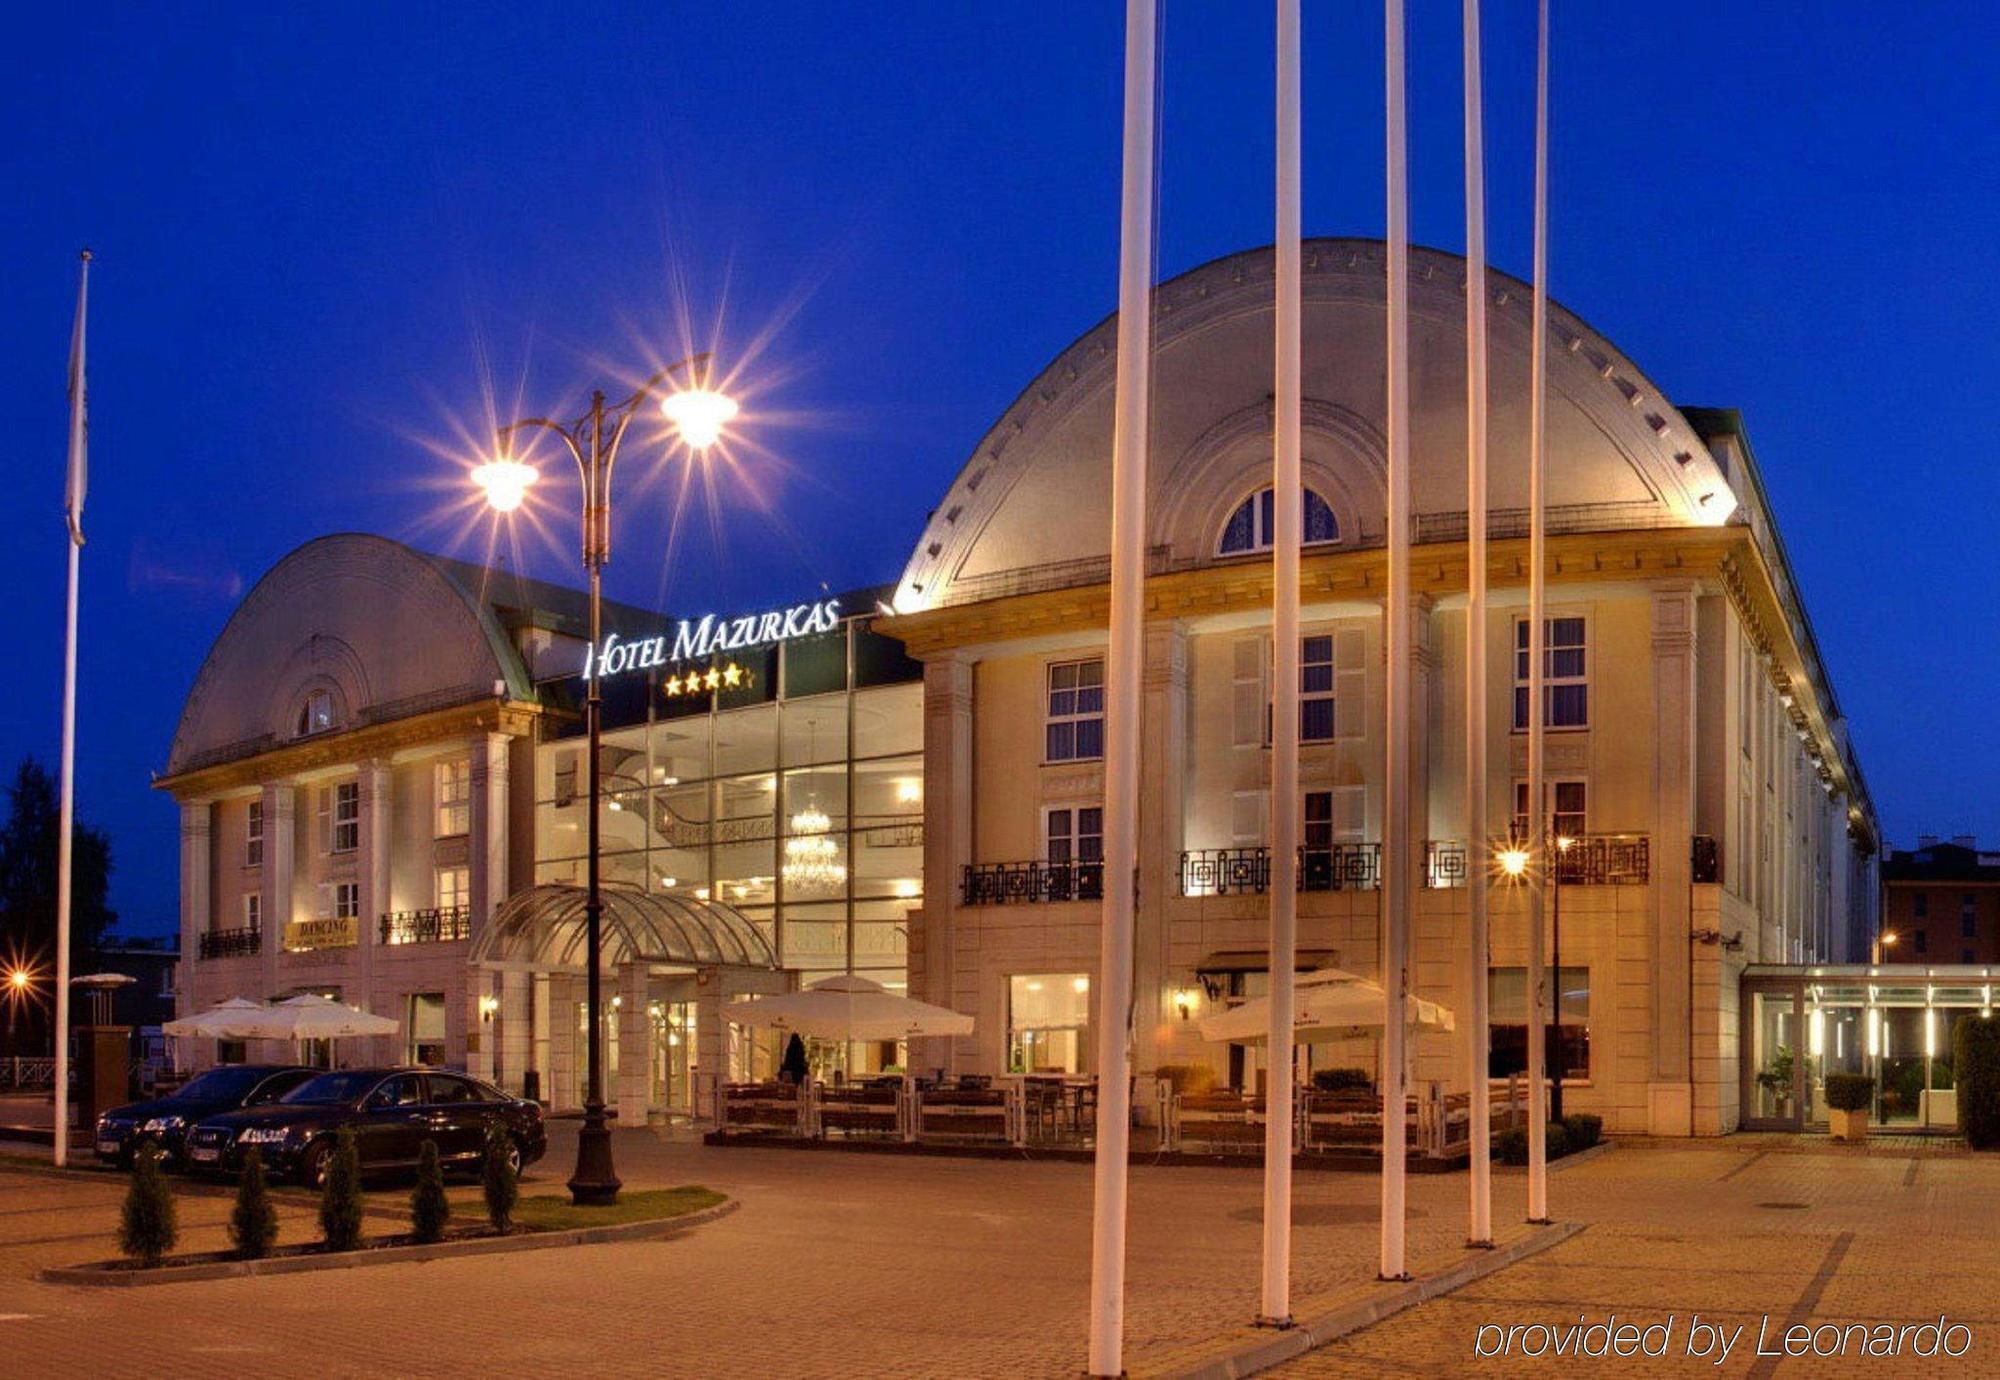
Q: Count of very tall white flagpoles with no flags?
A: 5